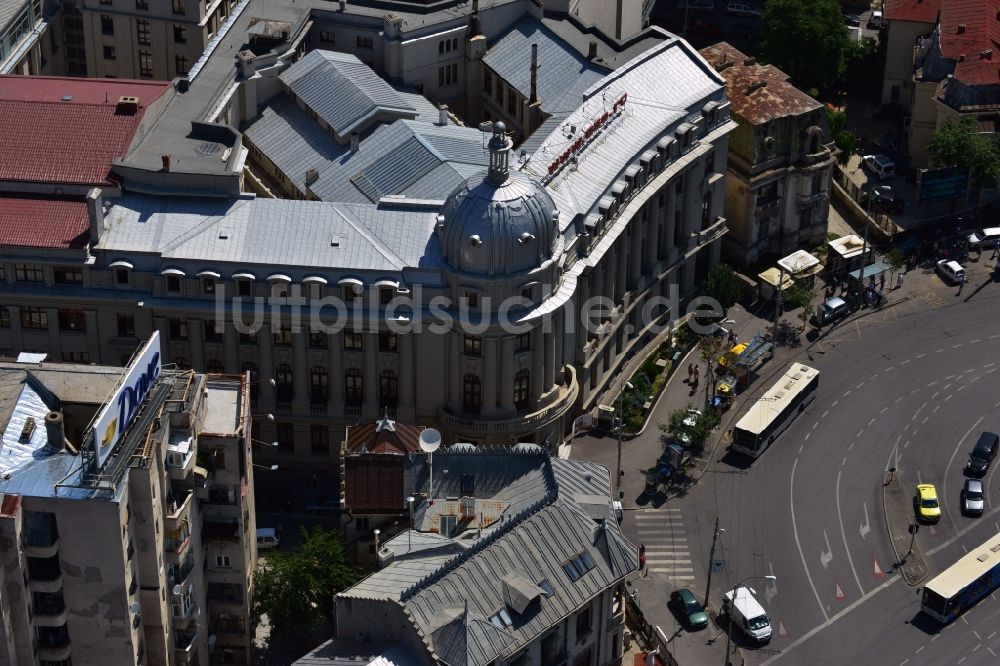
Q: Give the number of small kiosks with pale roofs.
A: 3